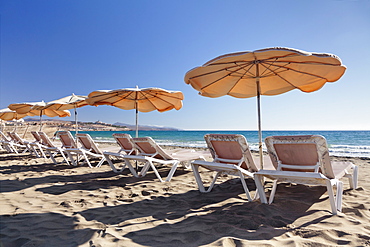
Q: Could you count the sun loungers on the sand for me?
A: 11